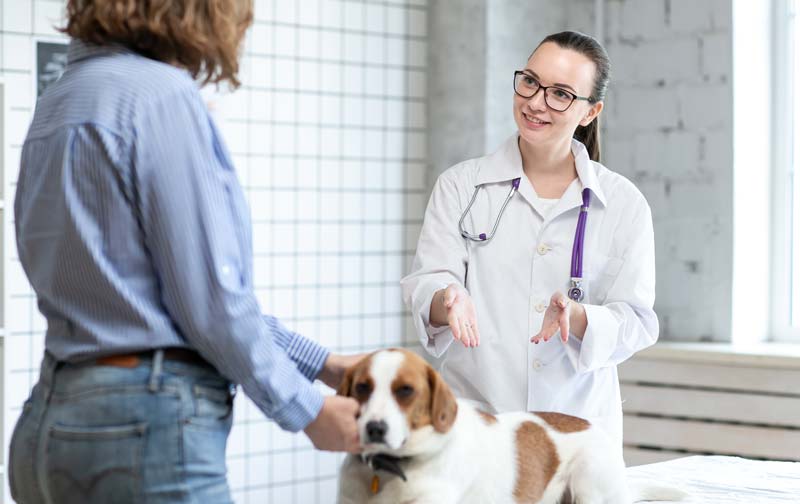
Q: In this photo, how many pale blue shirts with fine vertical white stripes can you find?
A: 1